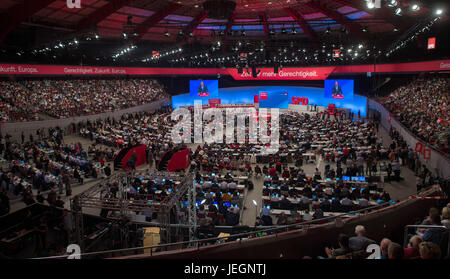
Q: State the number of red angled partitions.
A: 2